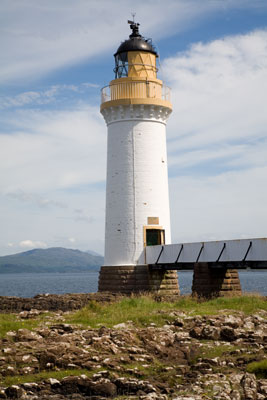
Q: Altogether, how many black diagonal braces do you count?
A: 5